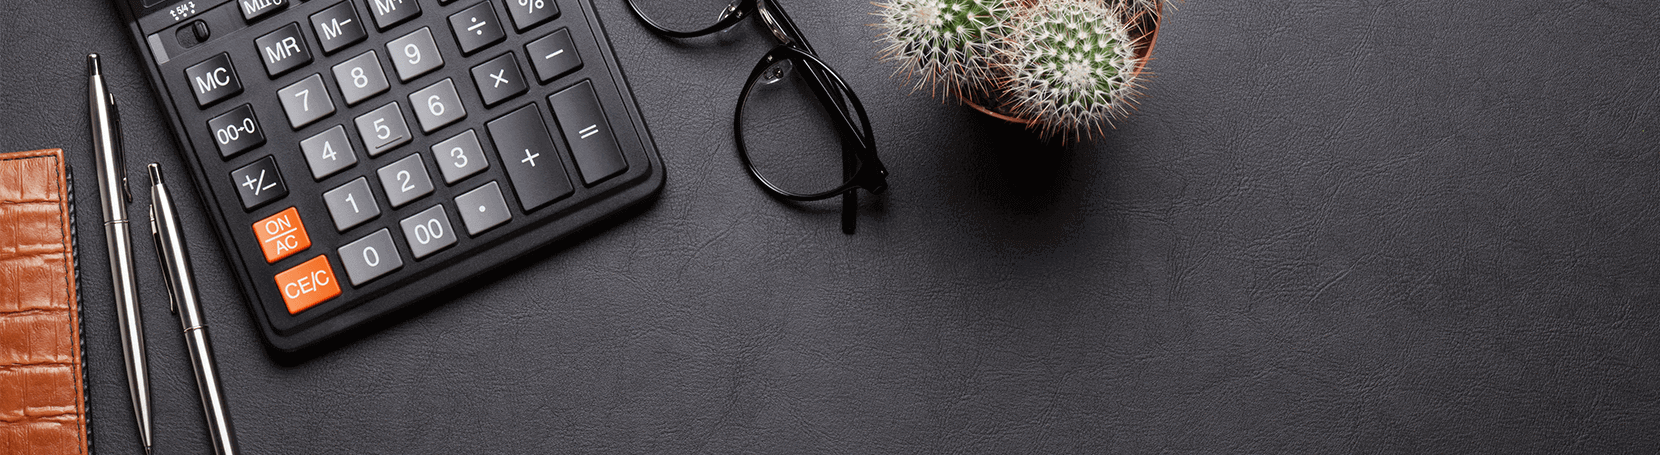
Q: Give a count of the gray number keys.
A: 11